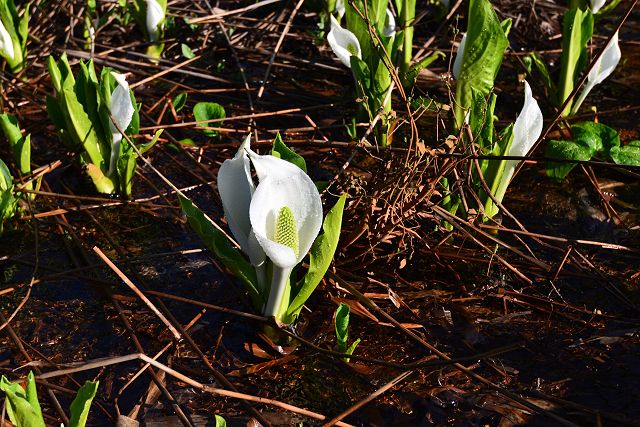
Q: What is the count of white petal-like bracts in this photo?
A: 12